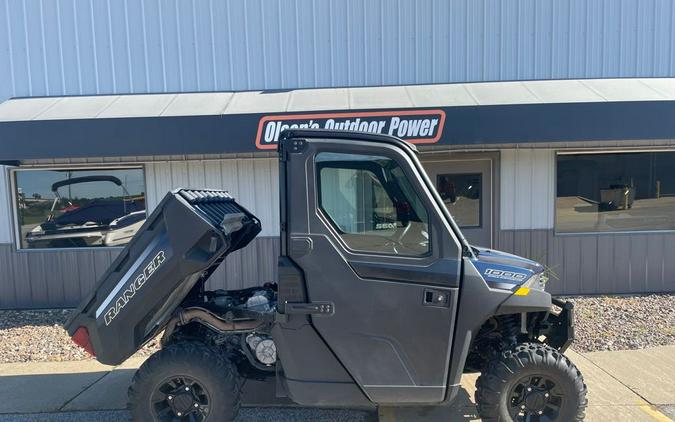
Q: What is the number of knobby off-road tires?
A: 2